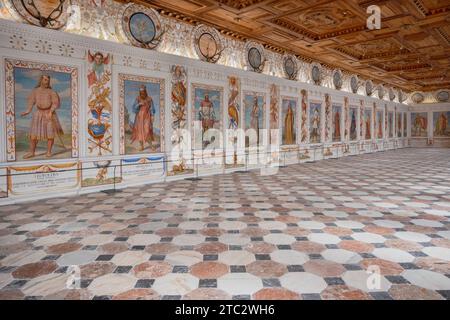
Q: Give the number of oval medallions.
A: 14